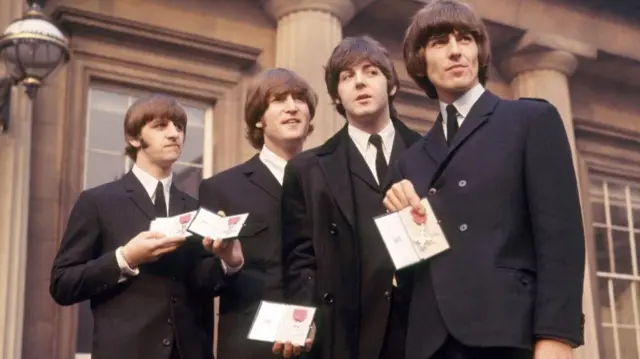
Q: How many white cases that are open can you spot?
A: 4